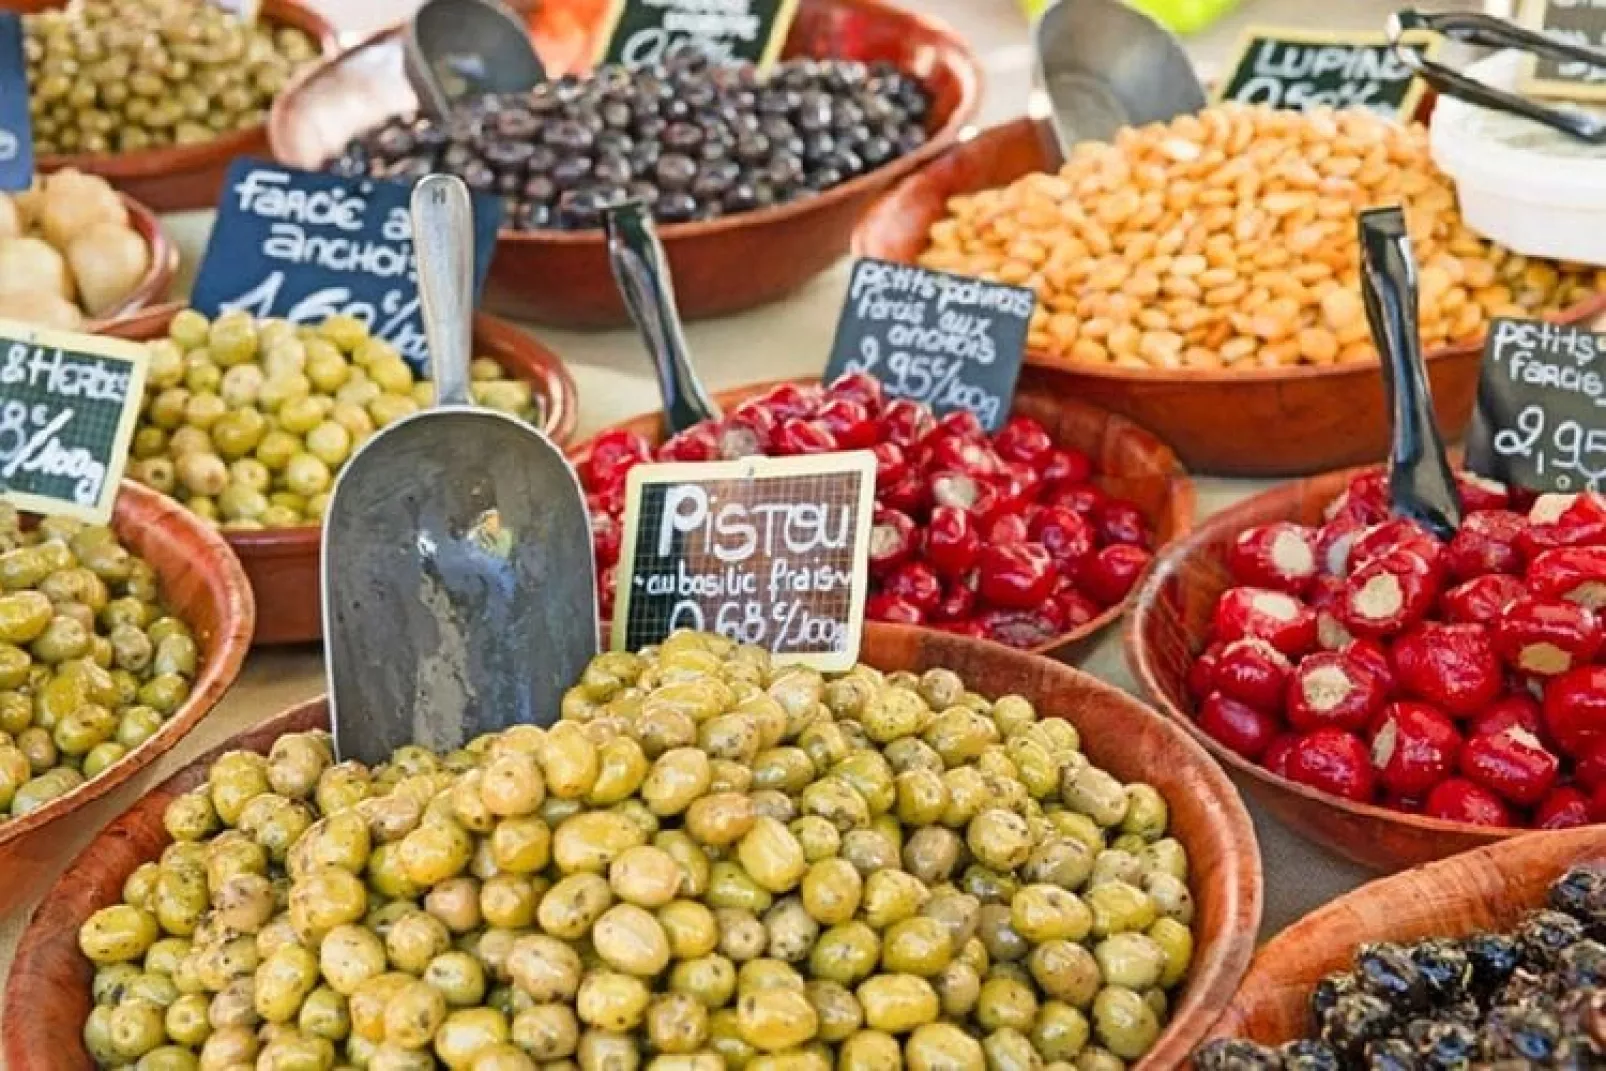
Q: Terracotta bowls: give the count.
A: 10